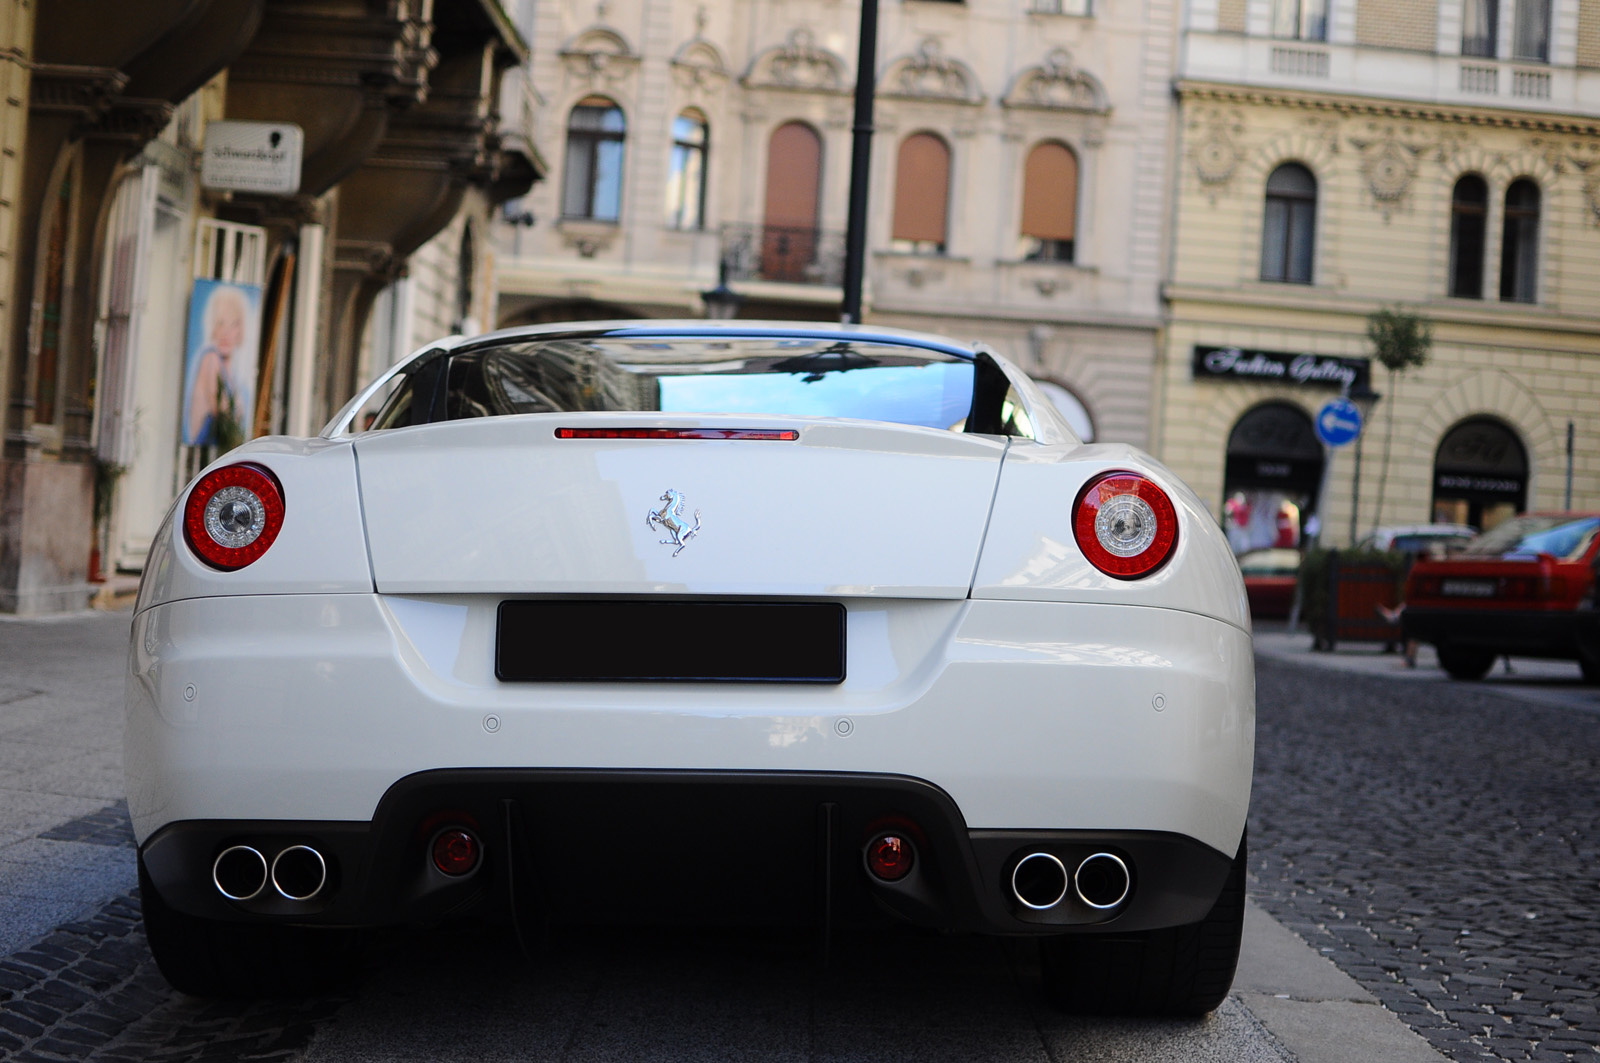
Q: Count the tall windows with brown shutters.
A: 3